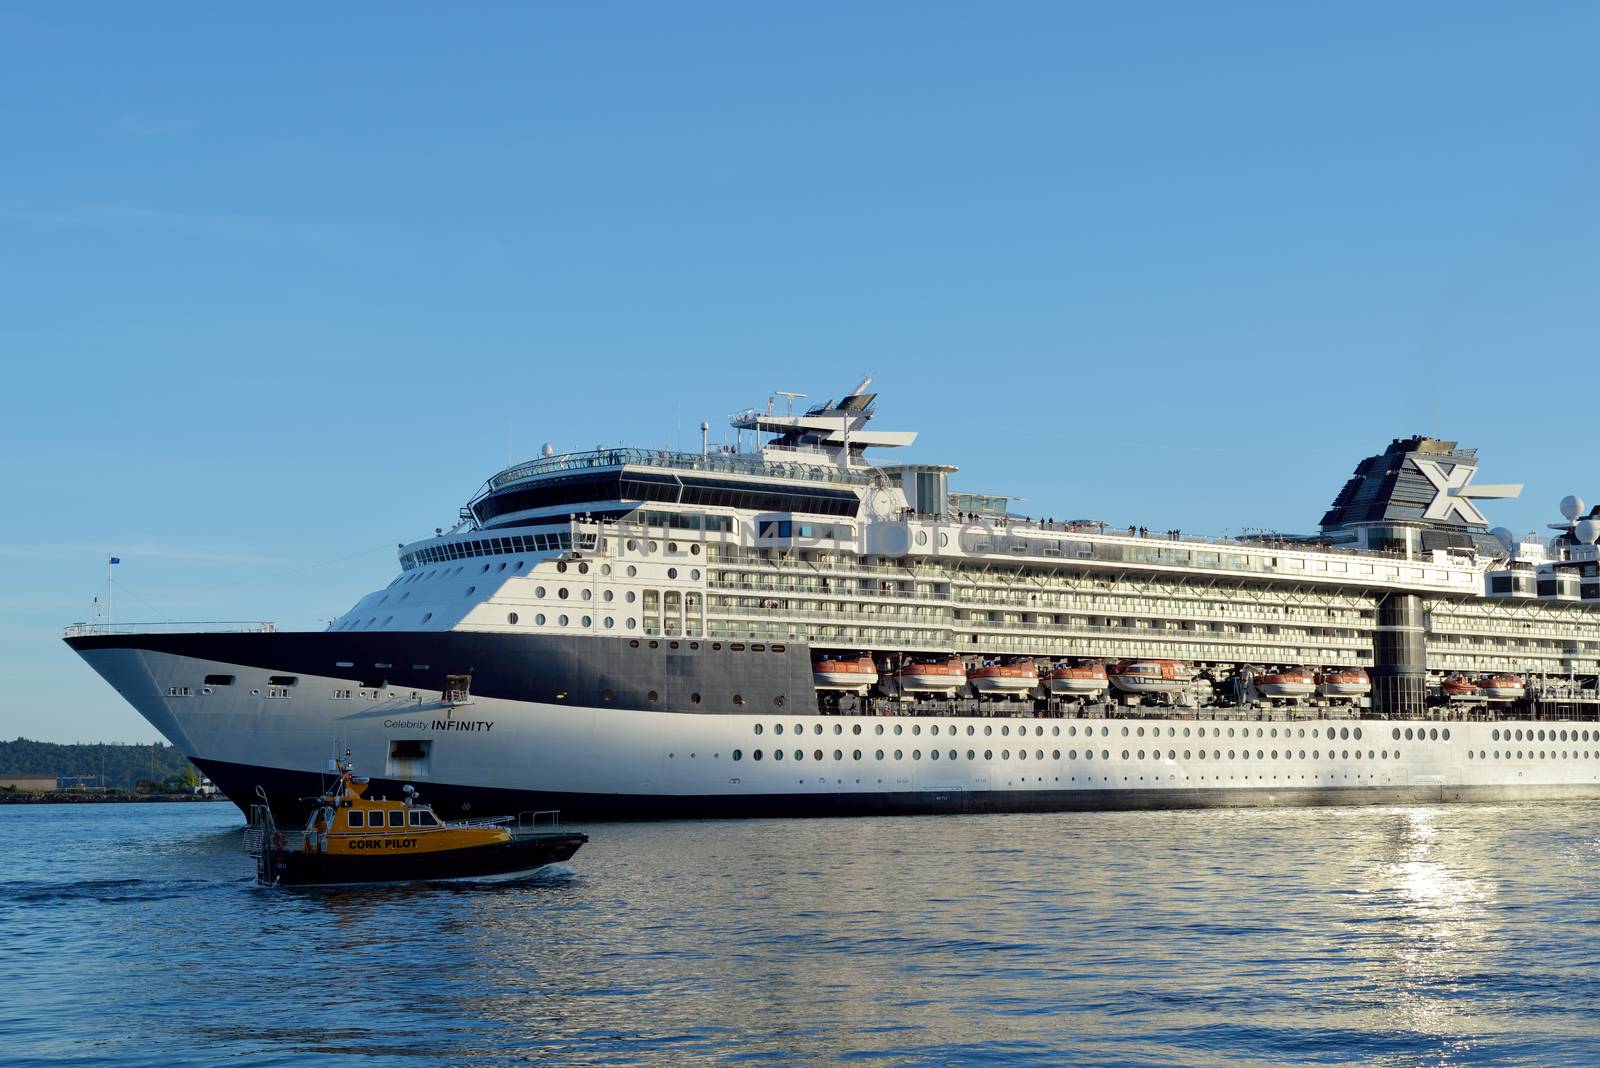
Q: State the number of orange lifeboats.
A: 9